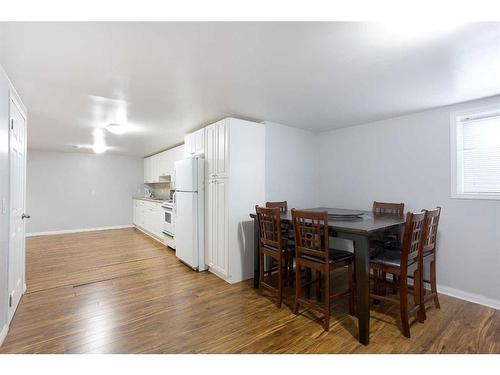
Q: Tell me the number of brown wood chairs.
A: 6